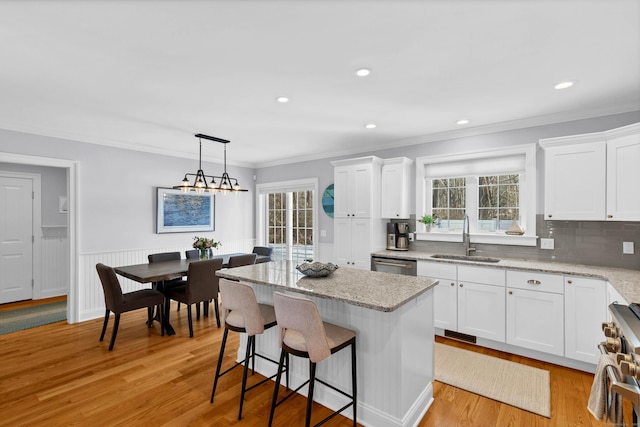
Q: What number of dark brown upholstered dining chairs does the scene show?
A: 6